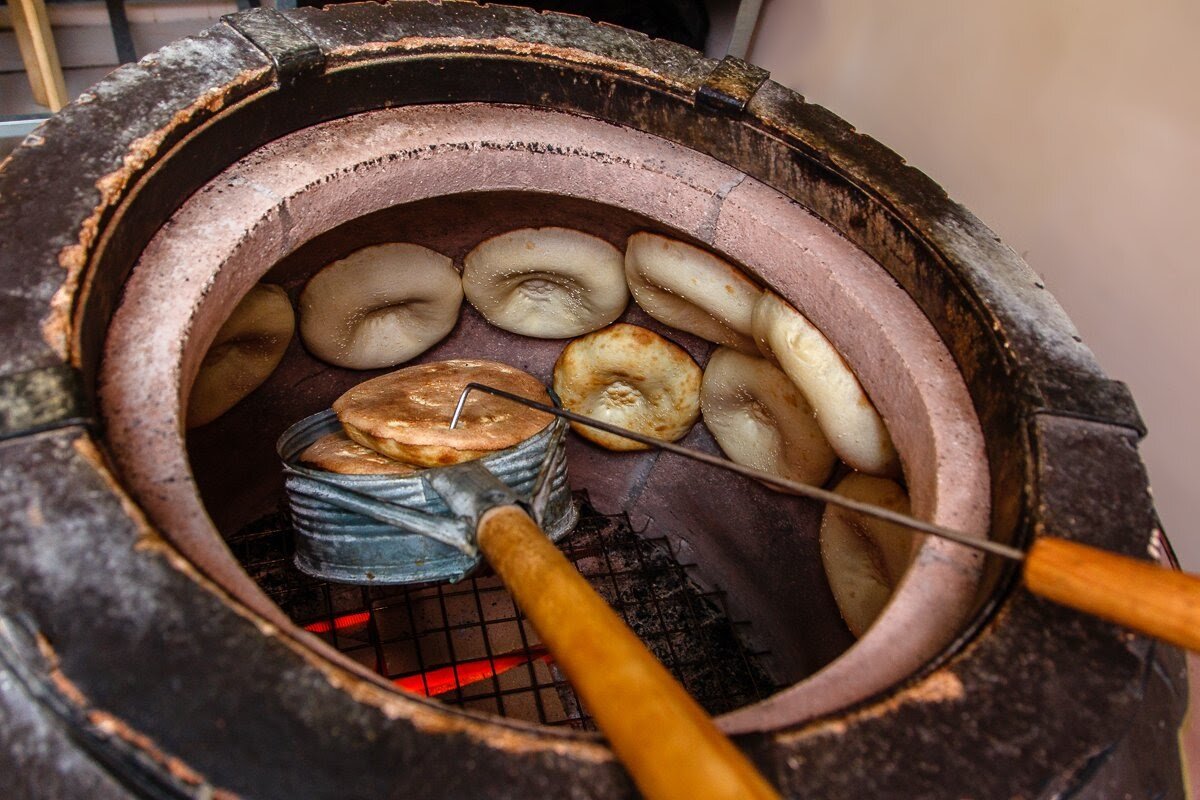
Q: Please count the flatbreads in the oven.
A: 10